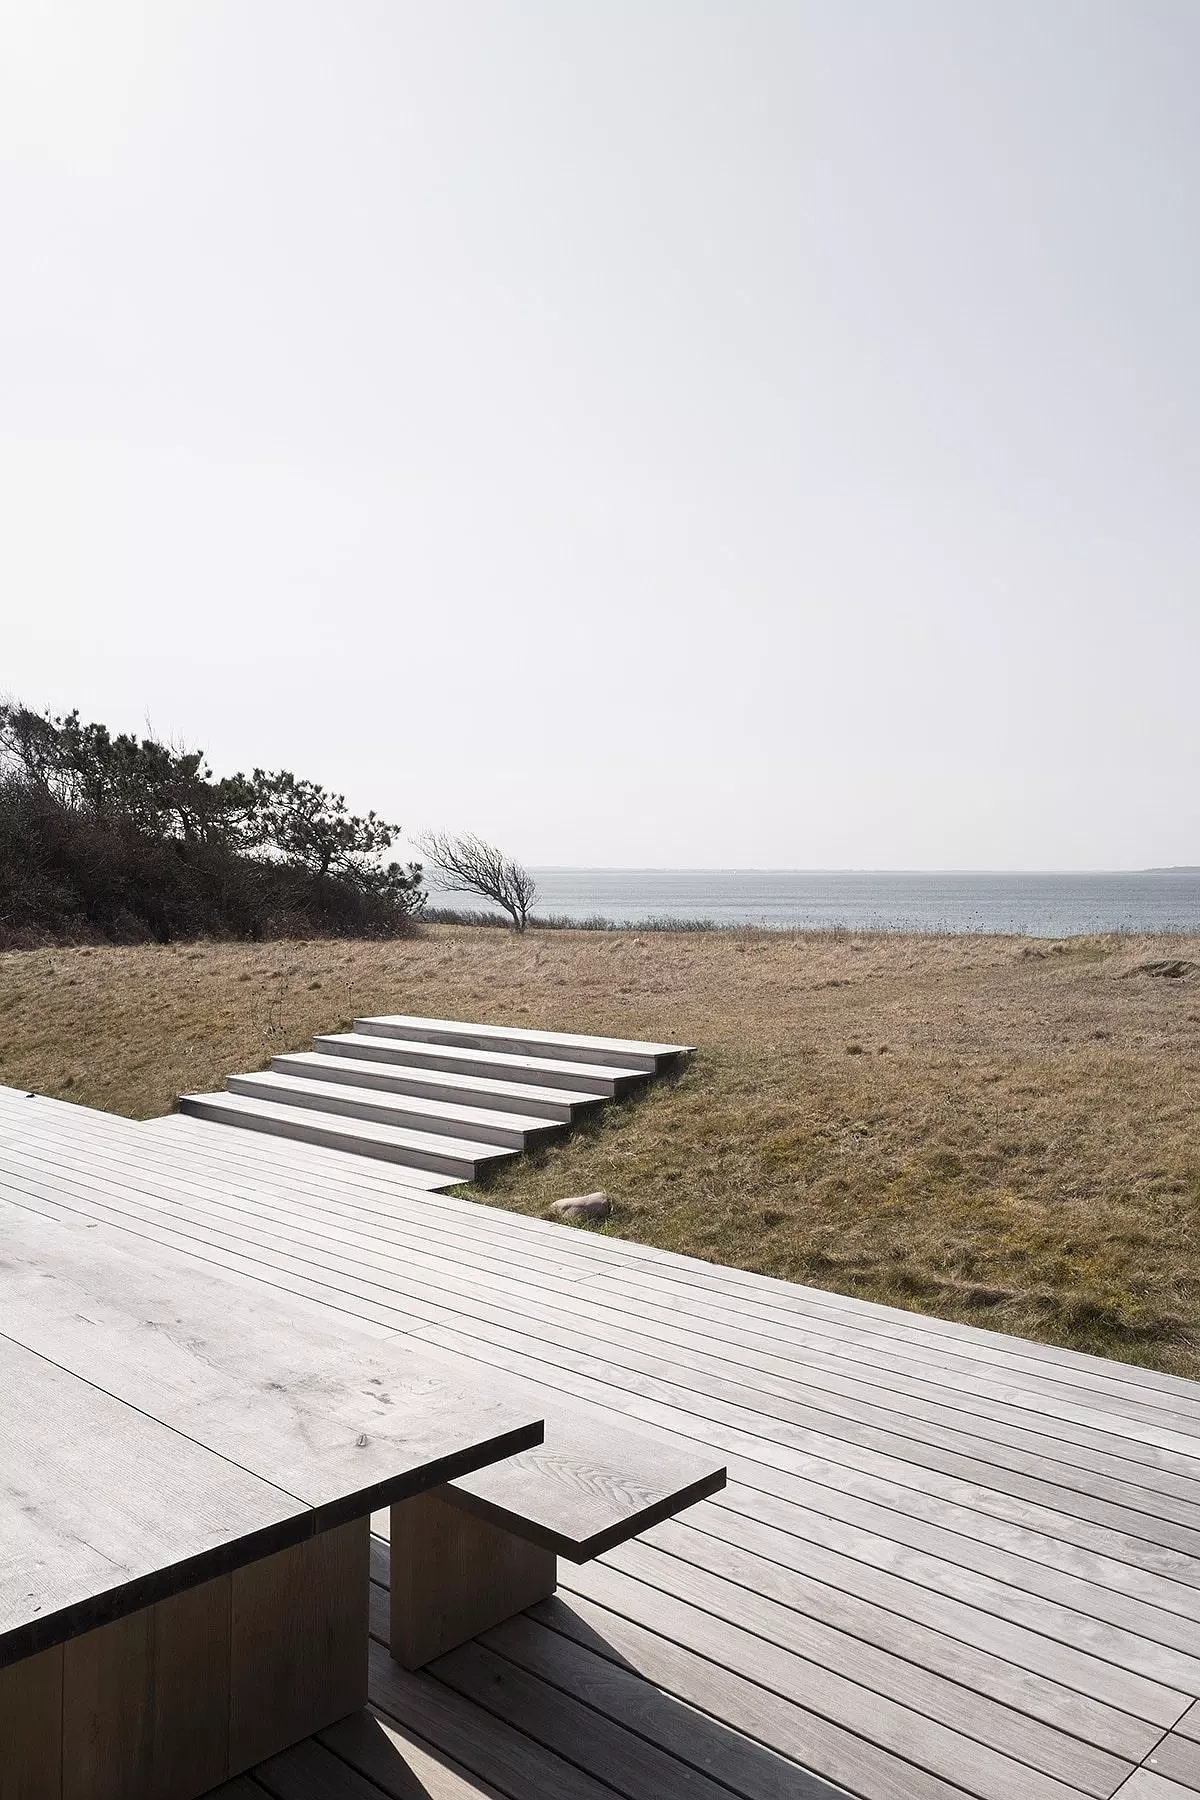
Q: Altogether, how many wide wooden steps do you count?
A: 5